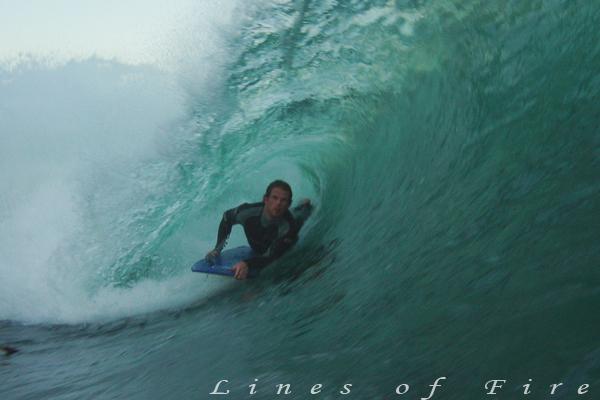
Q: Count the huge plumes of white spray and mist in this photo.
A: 1